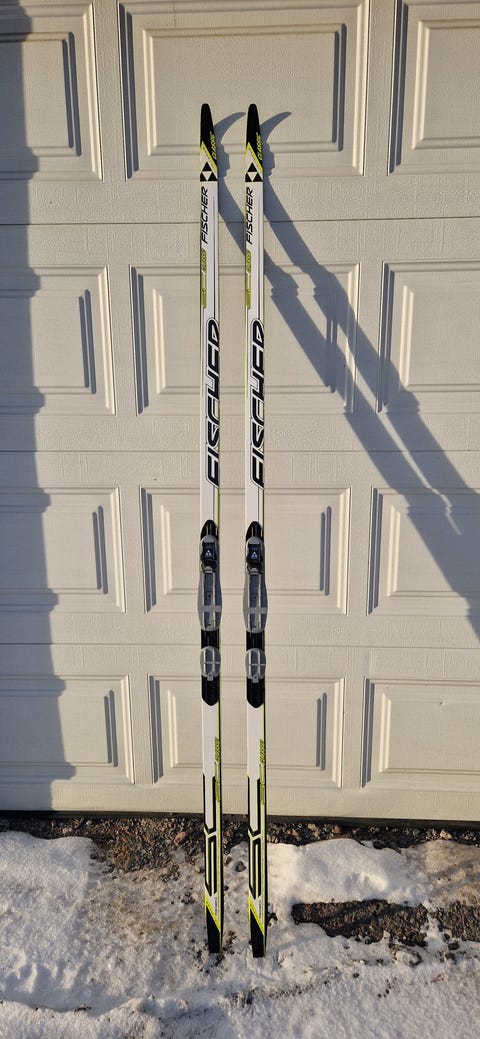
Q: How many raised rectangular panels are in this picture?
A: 12